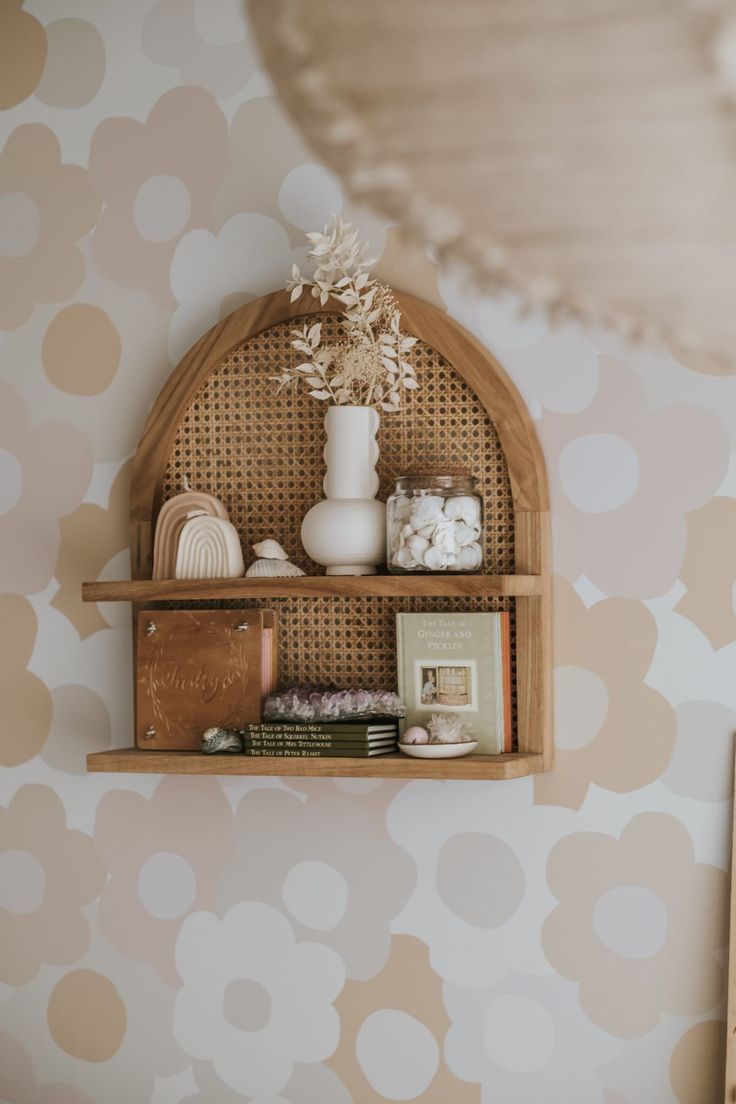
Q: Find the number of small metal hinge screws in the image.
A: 3